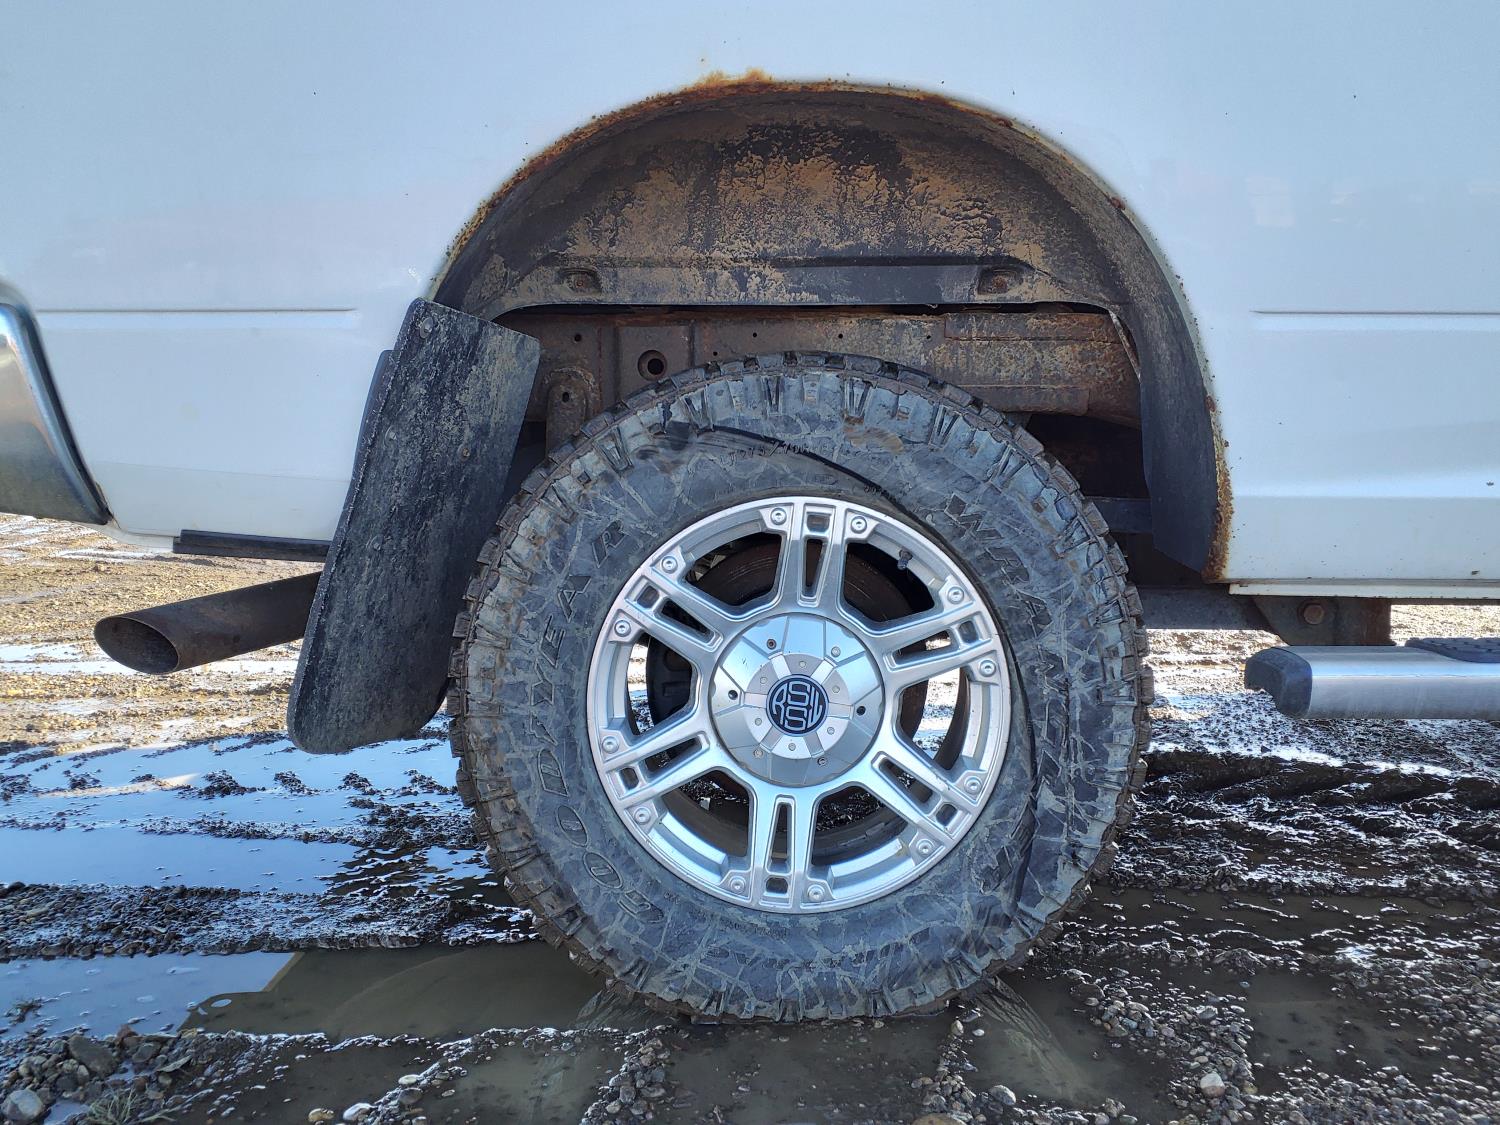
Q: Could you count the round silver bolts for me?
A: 12